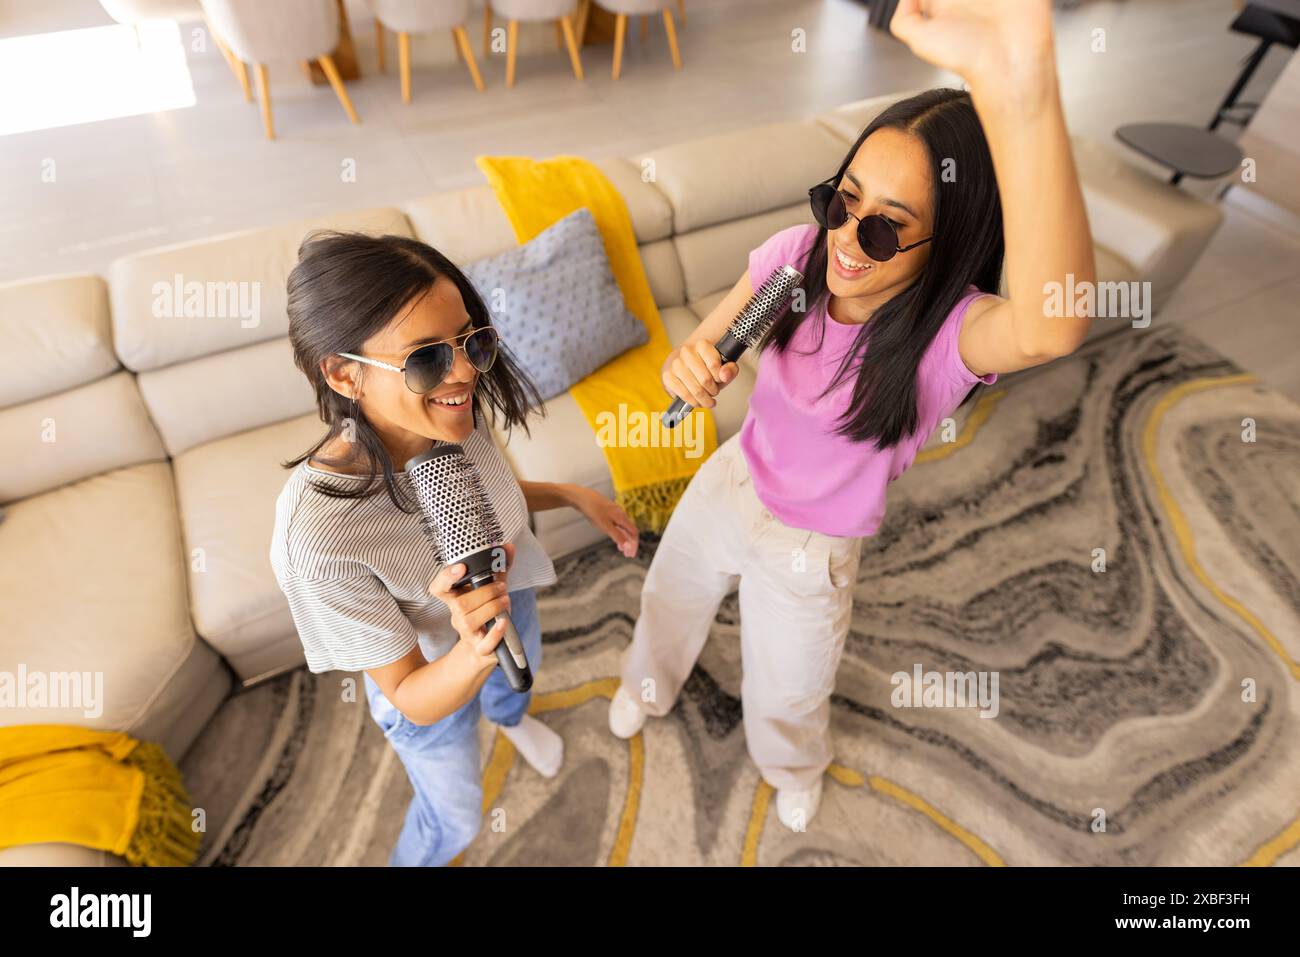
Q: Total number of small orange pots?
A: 0